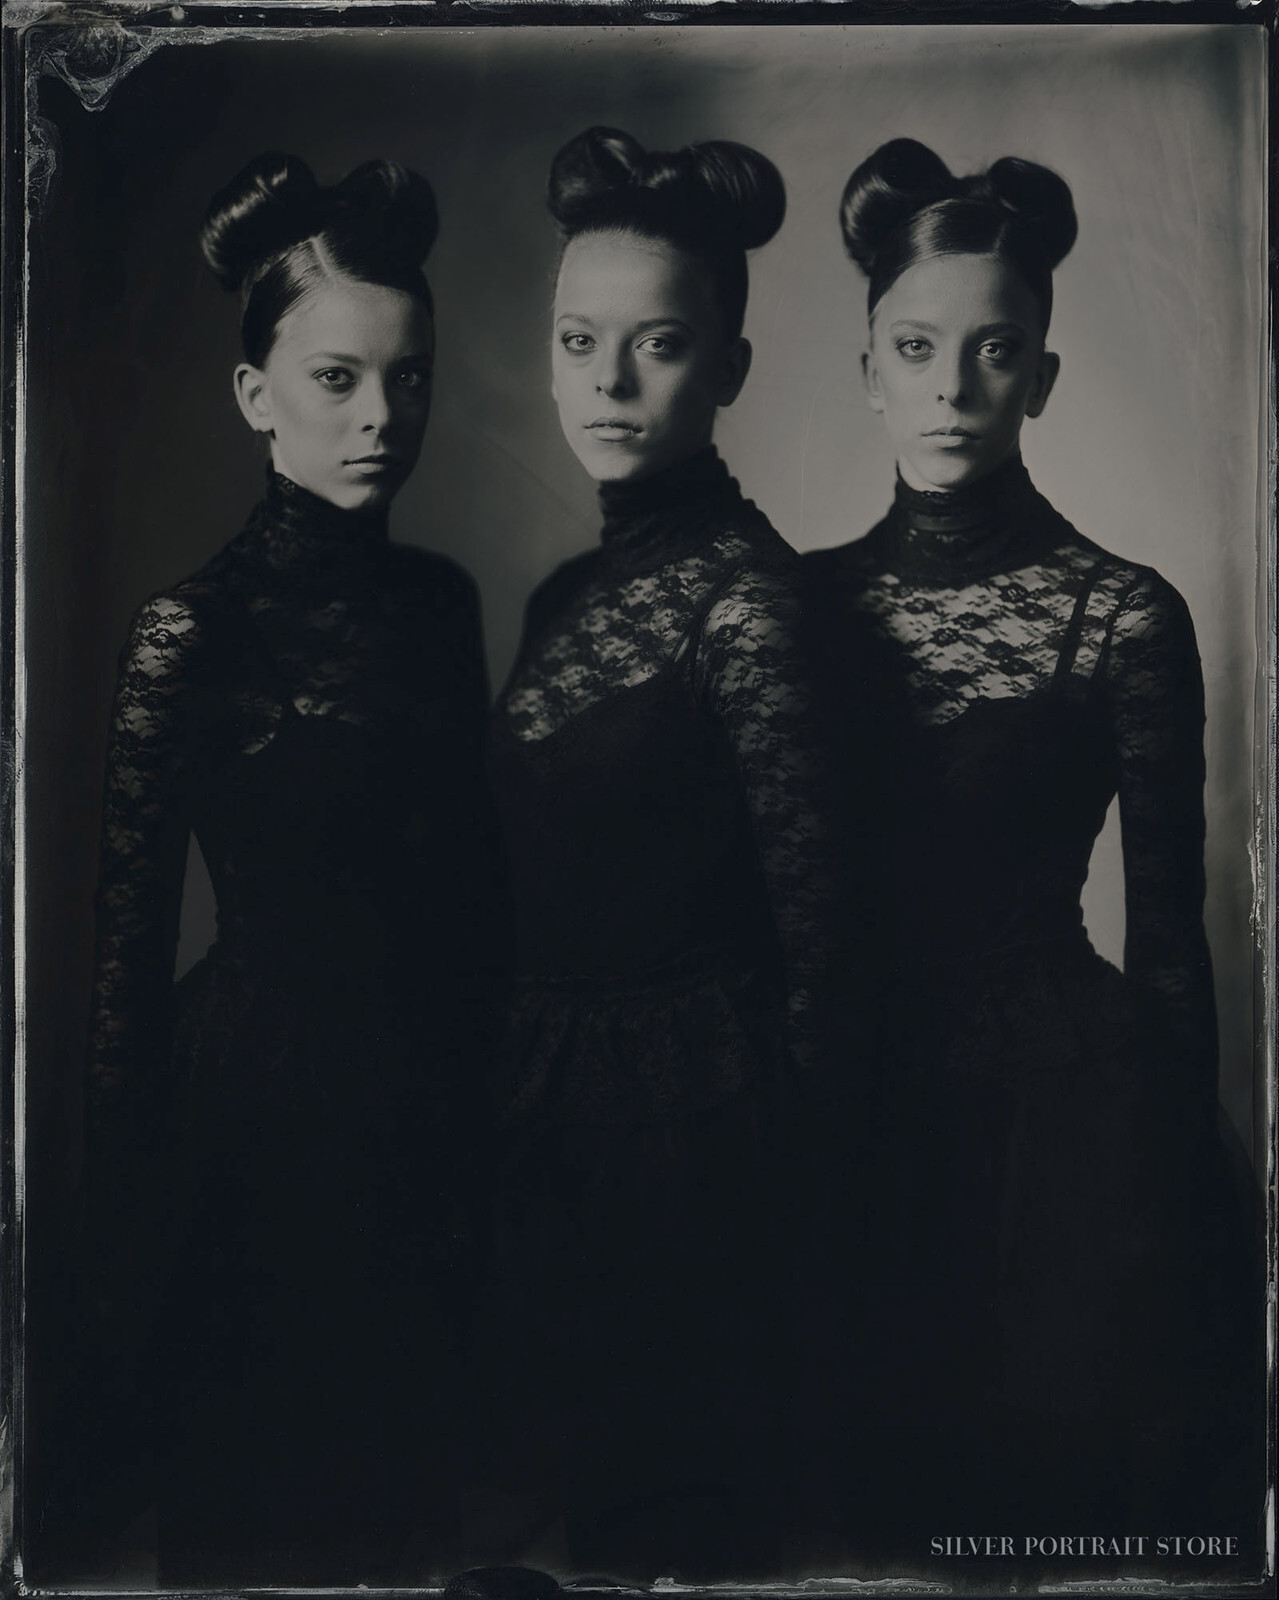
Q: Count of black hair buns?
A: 6